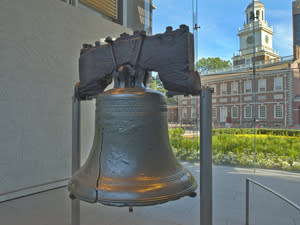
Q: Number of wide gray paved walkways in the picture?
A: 1